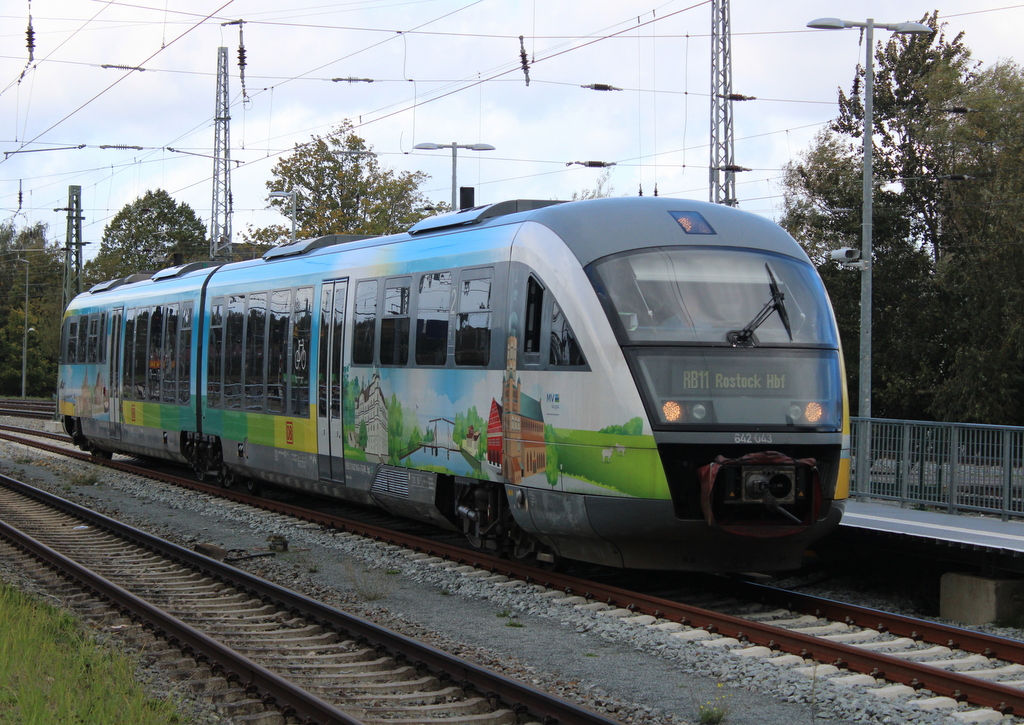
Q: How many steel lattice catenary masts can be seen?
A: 3